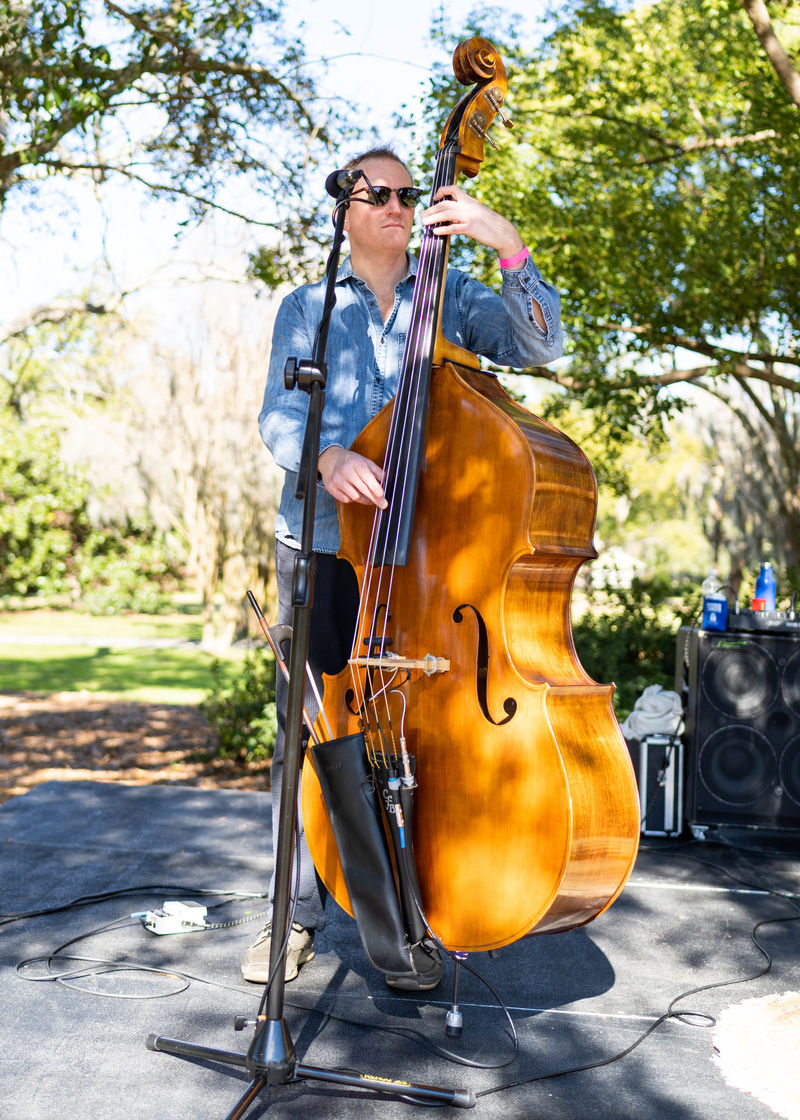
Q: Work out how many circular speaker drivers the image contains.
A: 4